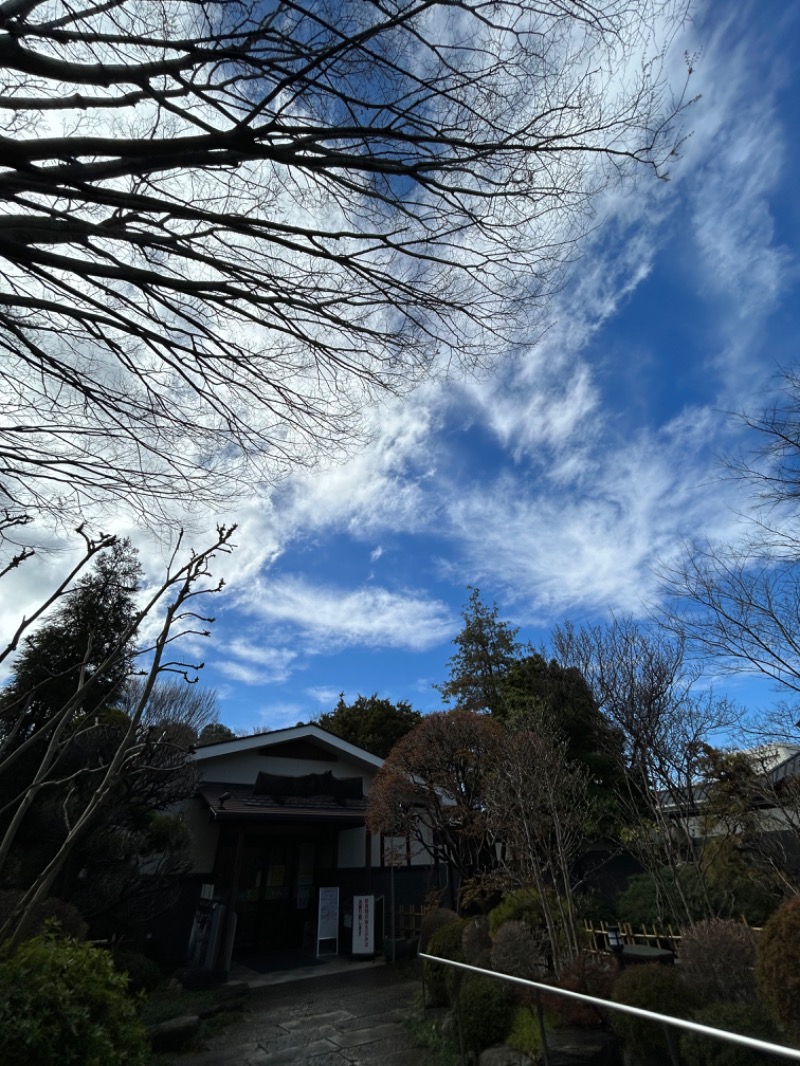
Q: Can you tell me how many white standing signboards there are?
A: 2